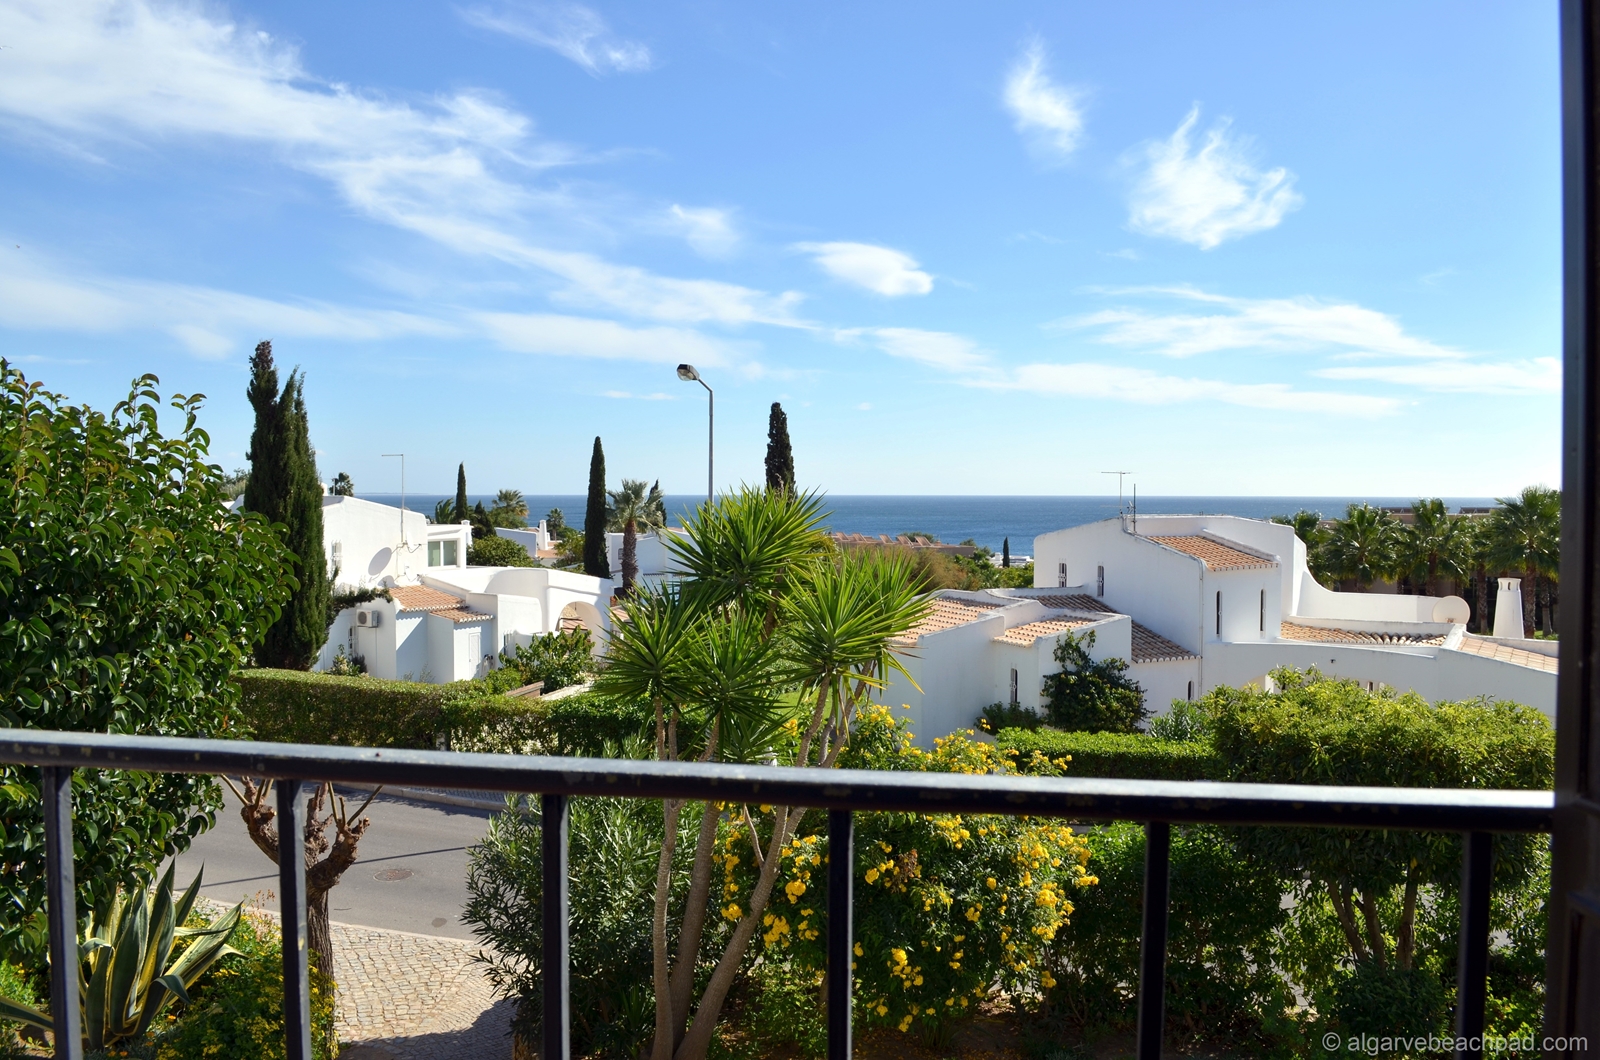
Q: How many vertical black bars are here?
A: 6